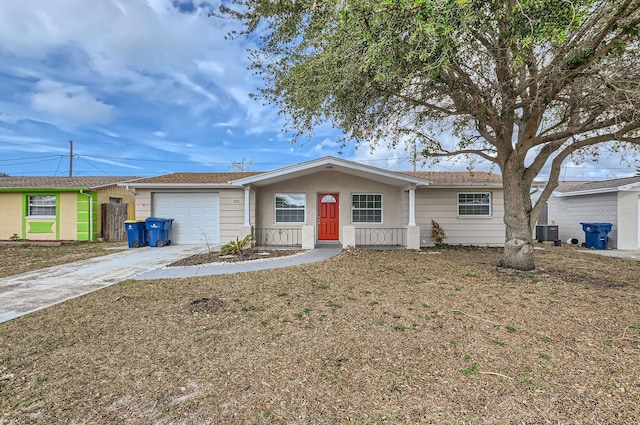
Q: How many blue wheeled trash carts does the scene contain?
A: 3